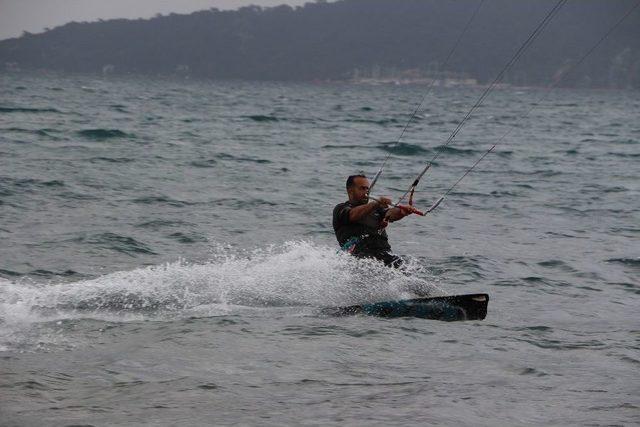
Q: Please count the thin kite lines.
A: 4